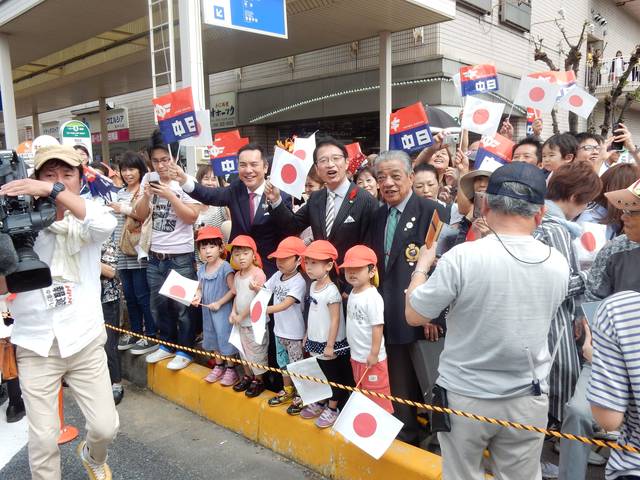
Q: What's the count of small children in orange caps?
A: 5